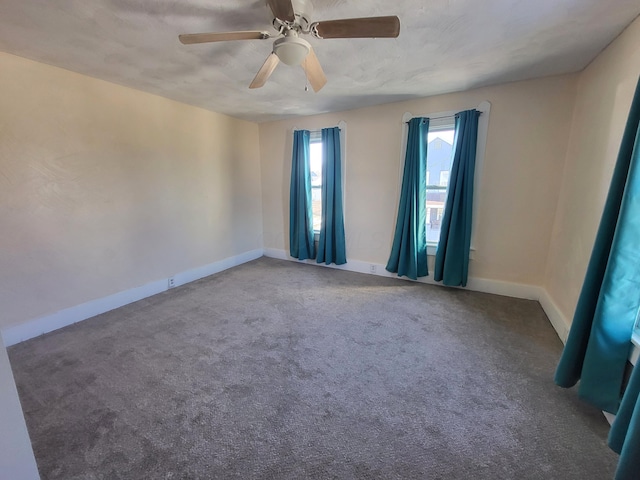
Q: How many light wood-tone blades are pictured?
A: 3